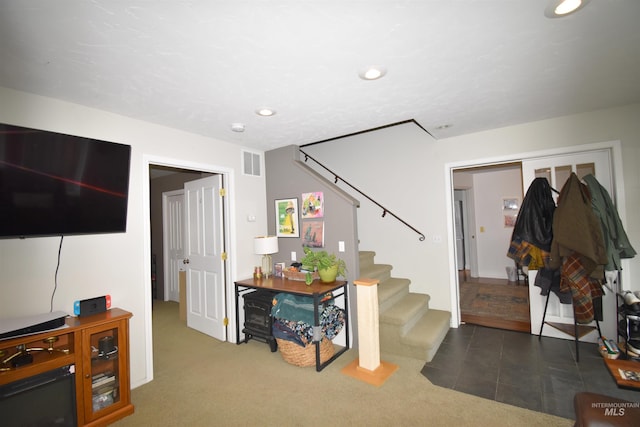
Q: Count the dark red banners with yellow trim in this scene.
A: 0